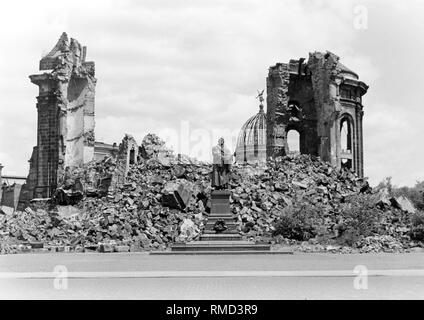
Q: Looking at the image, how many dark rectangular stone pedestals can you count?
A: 1